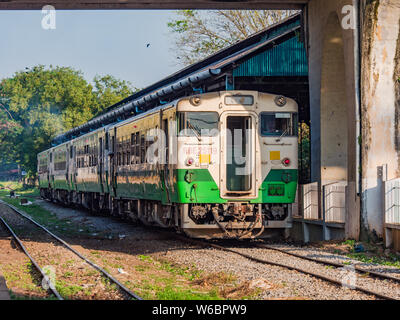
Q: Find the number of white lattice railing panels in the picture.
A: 3